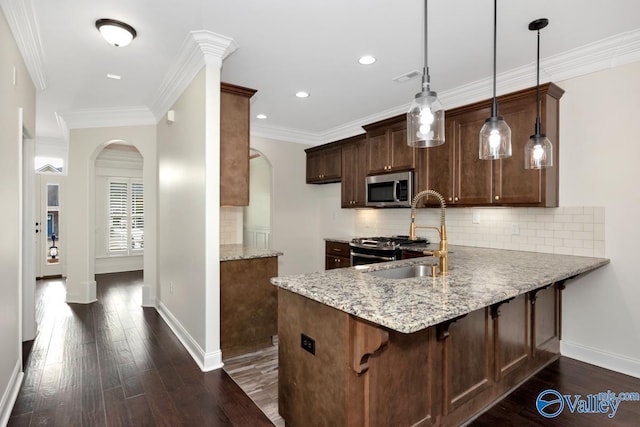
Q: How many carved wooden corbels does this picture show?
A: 5